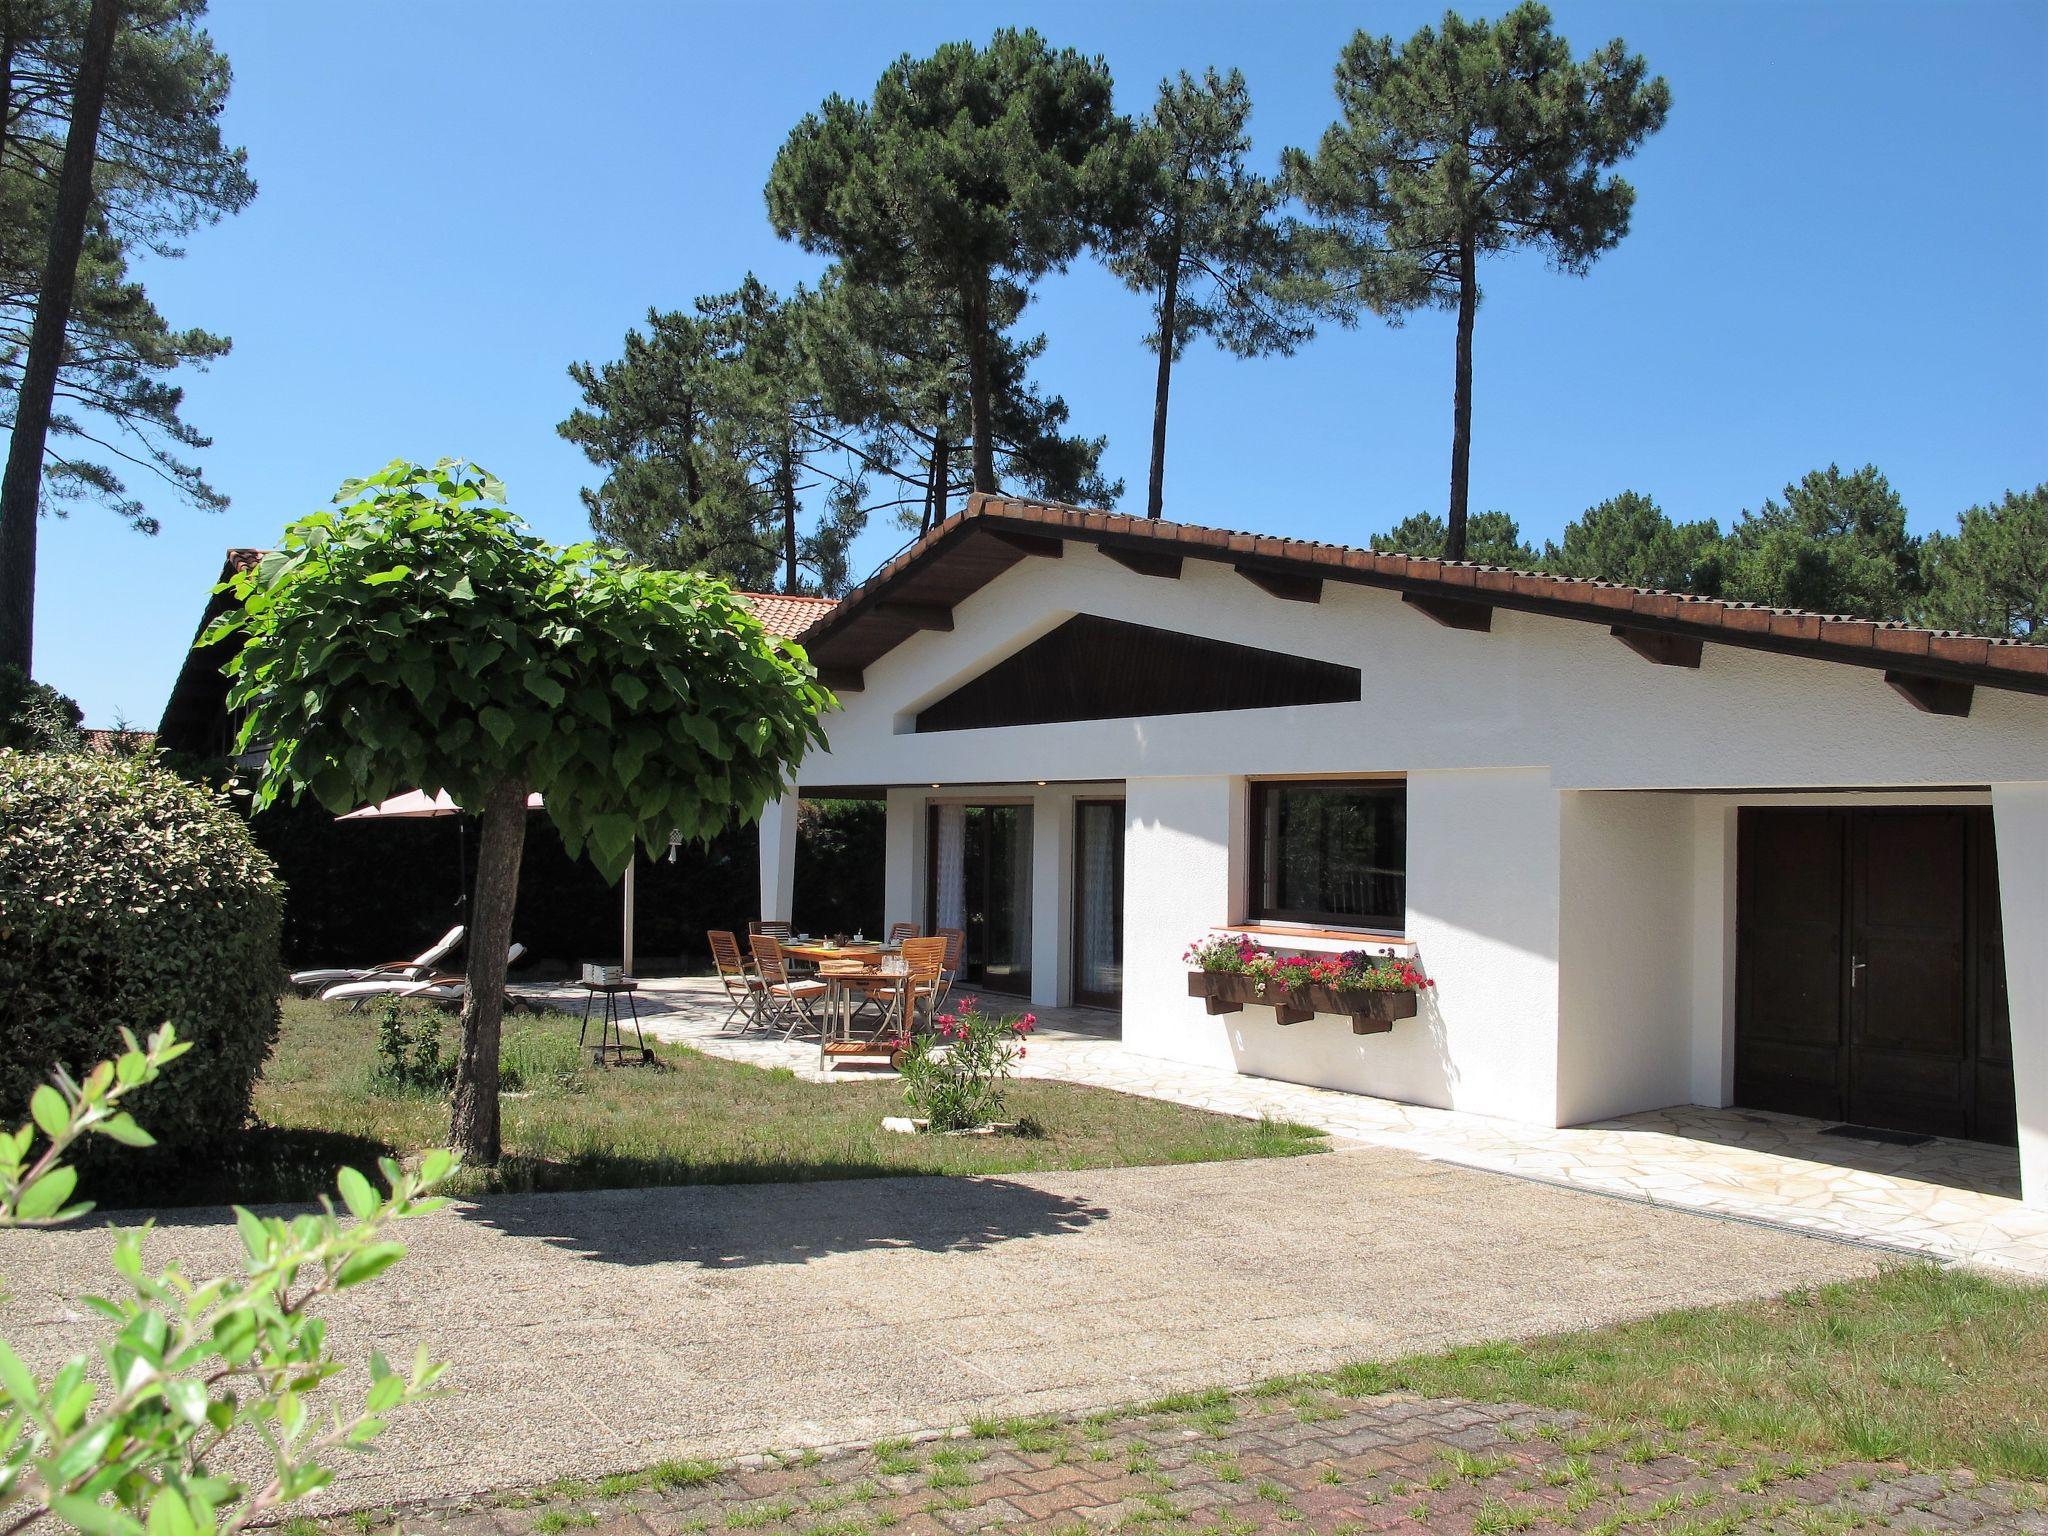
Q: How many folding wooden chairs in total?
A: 6